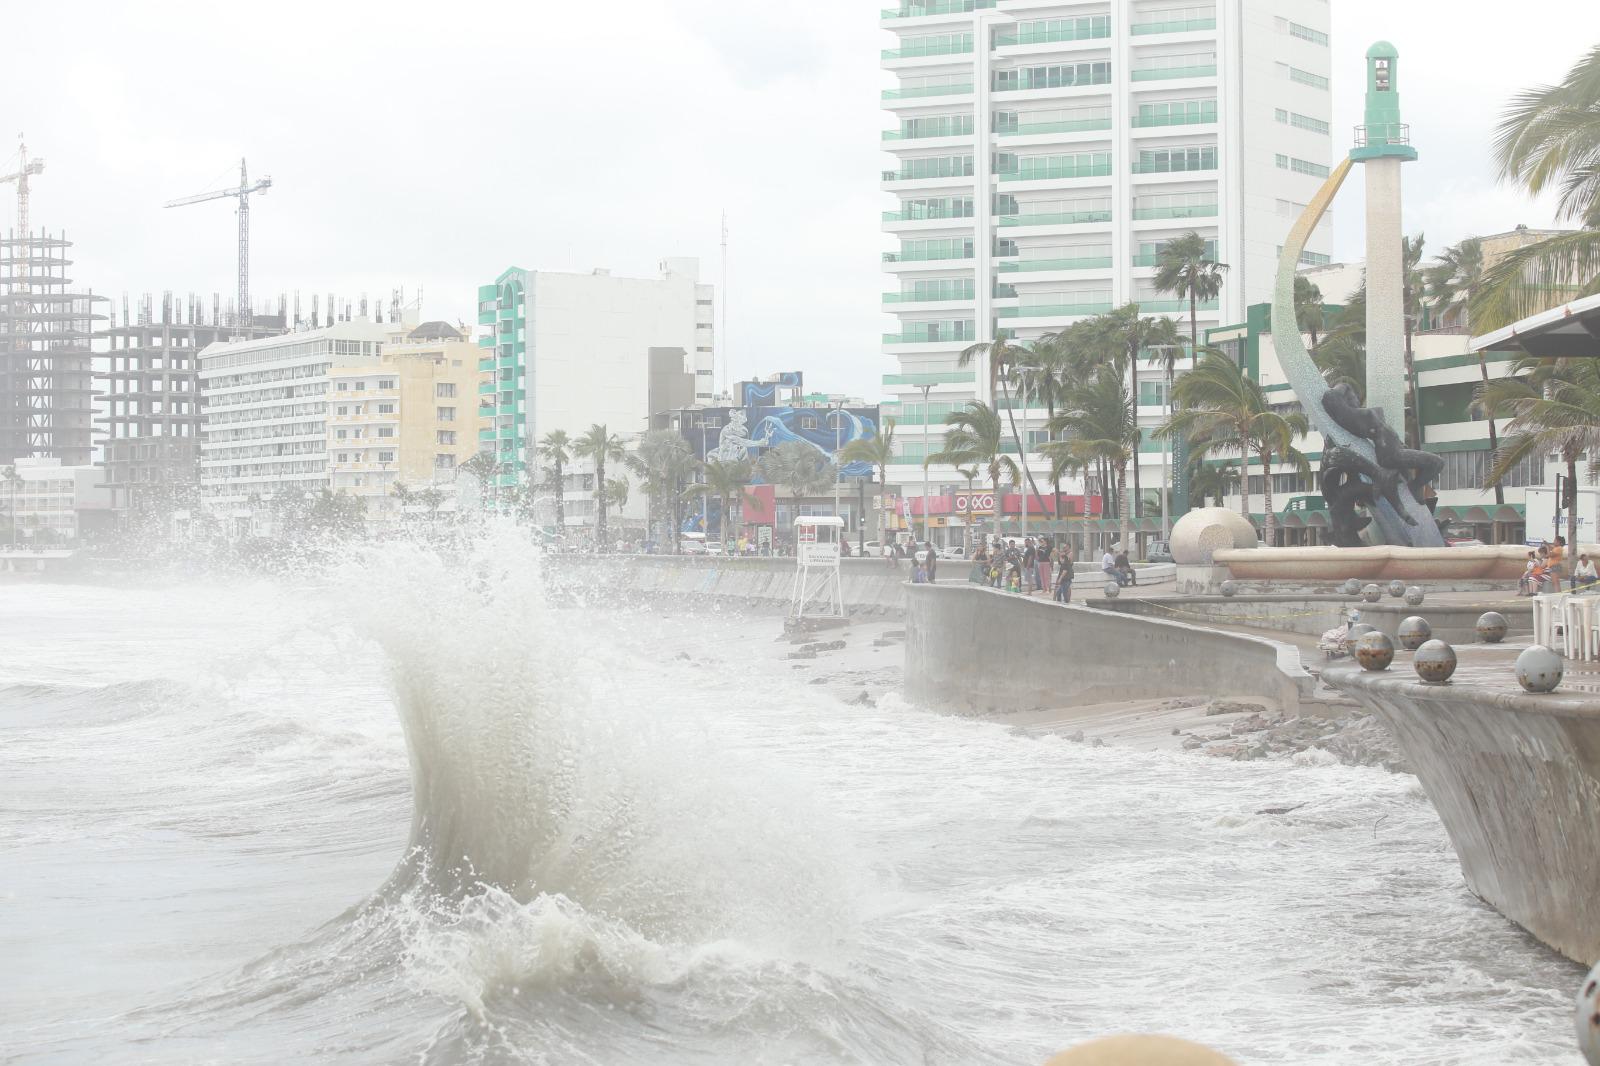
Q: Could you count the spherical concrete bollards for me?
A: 13